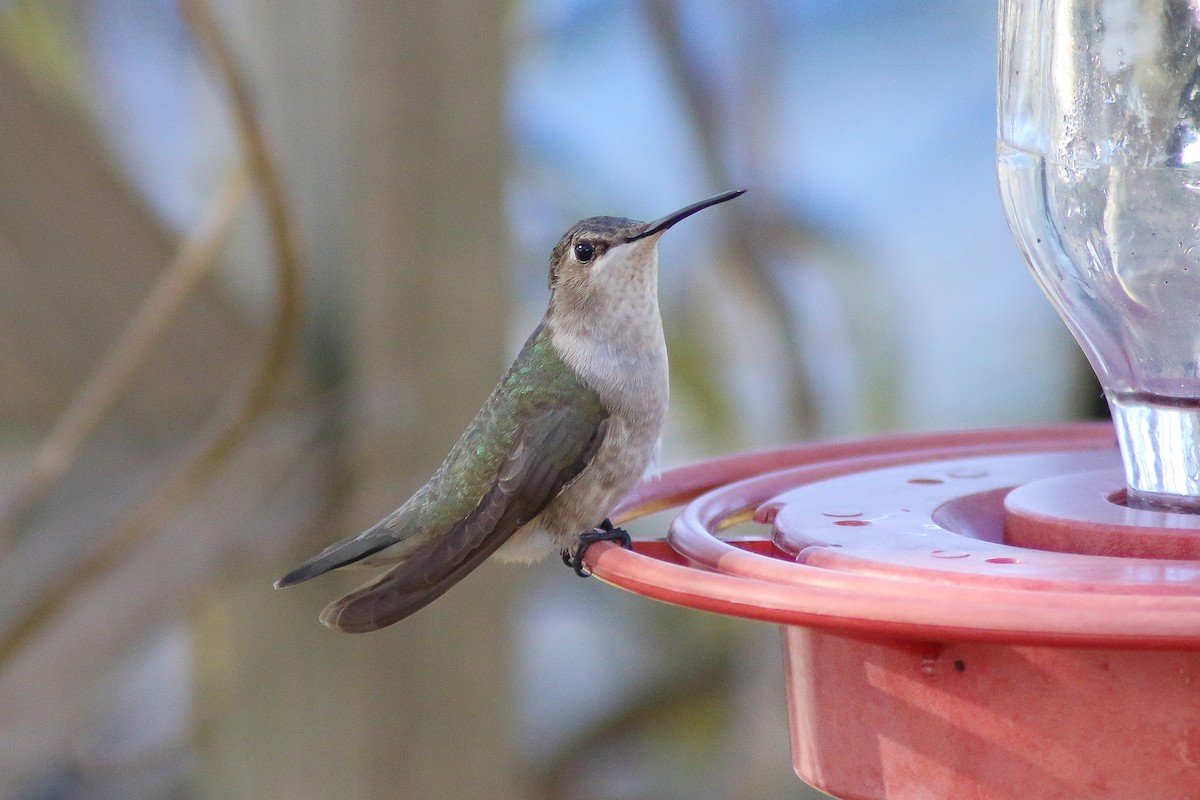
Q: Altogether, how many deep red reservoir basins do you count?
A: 1